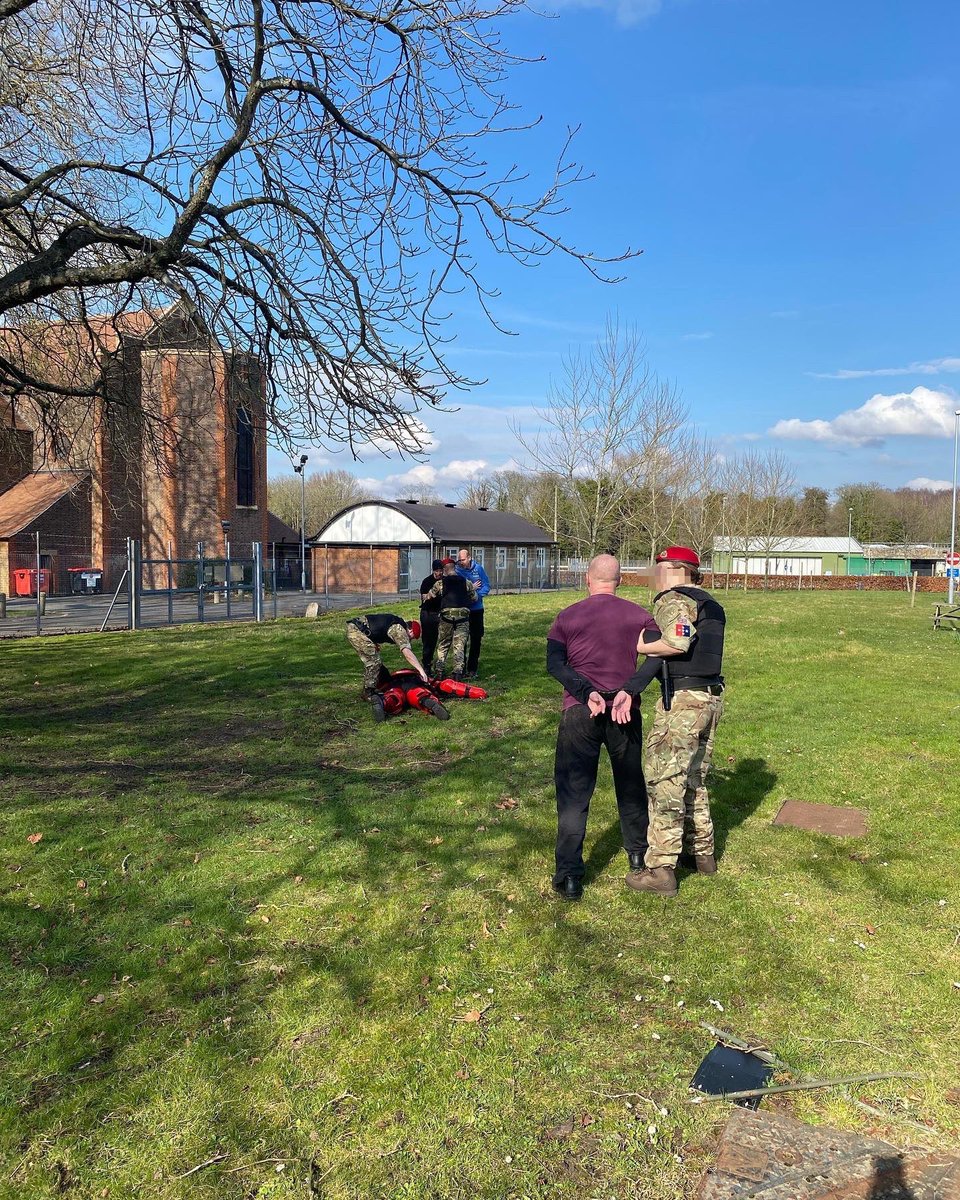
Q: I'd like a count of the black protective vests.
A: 3